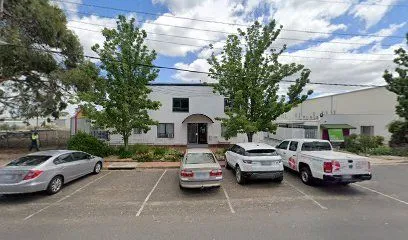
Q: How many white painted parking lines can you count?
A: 5